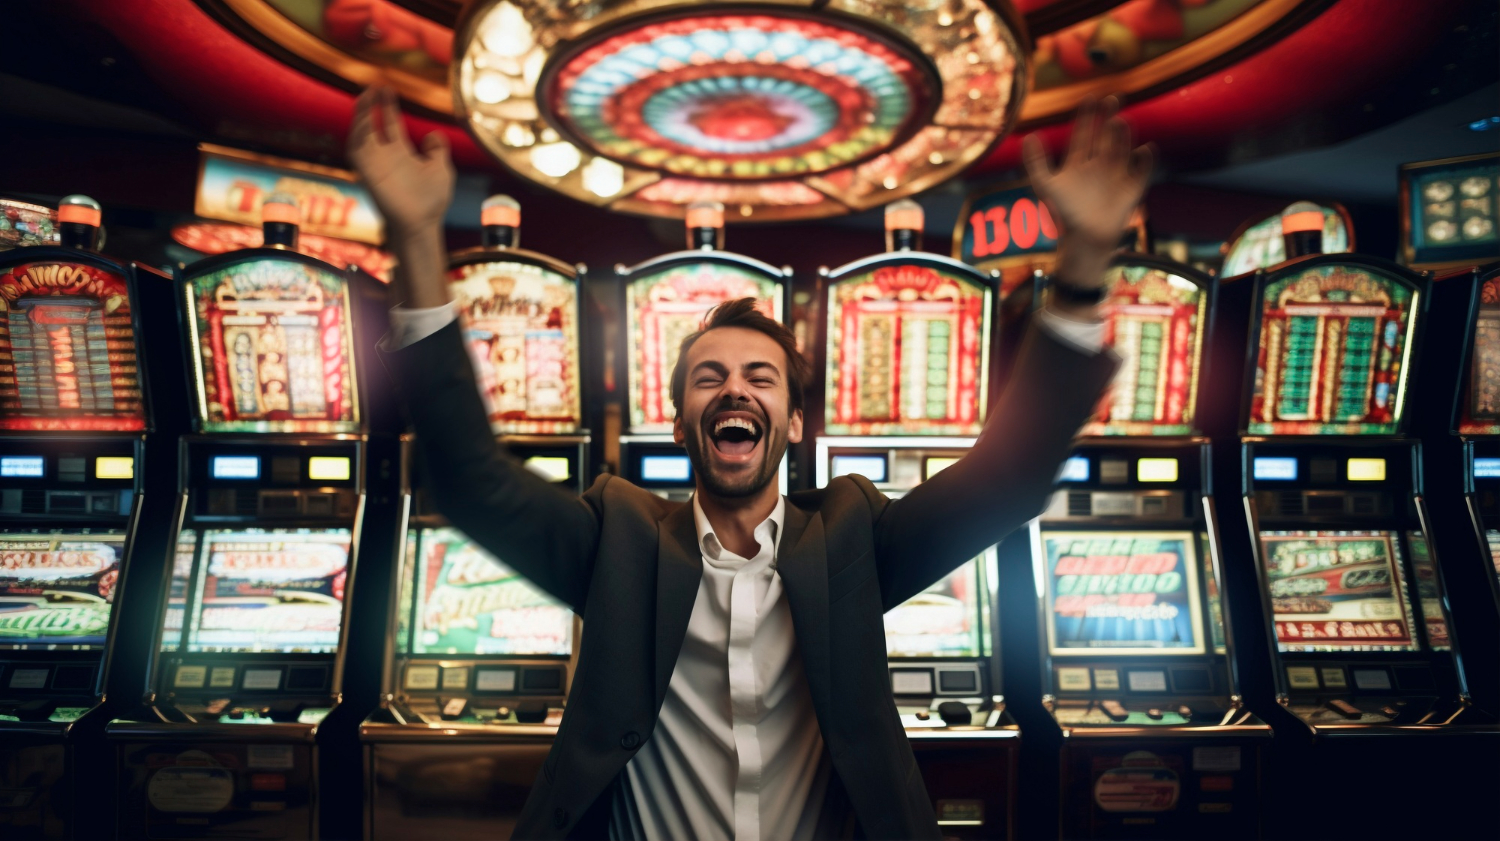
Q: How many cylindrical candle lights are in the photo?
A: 6